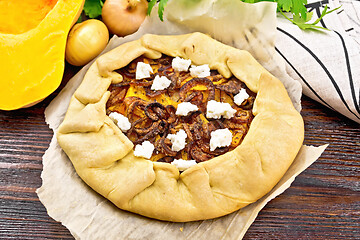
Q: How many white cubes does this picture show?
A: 12